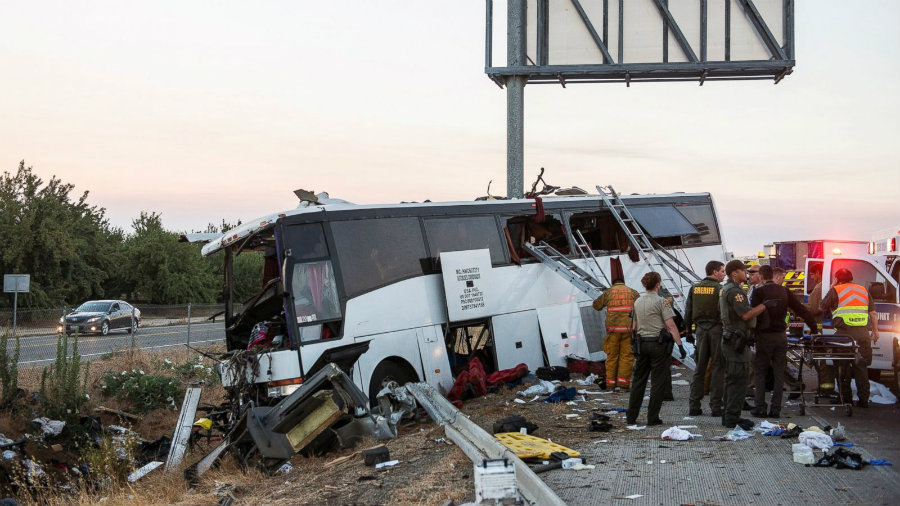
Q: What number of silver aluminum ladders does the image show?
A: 4